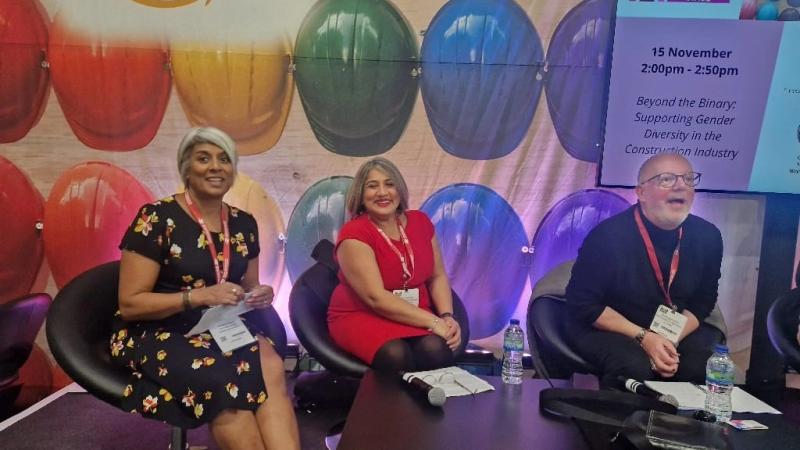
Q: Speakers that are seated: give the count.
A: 3